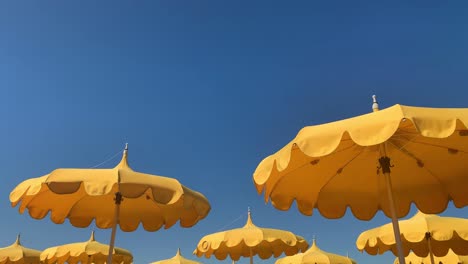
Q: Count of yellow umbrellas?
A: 9